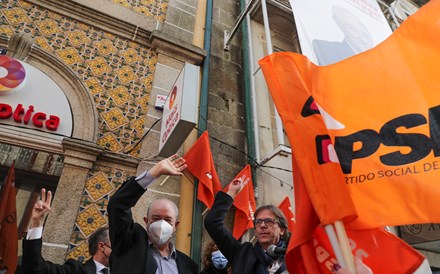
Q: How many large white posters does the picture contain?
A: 1